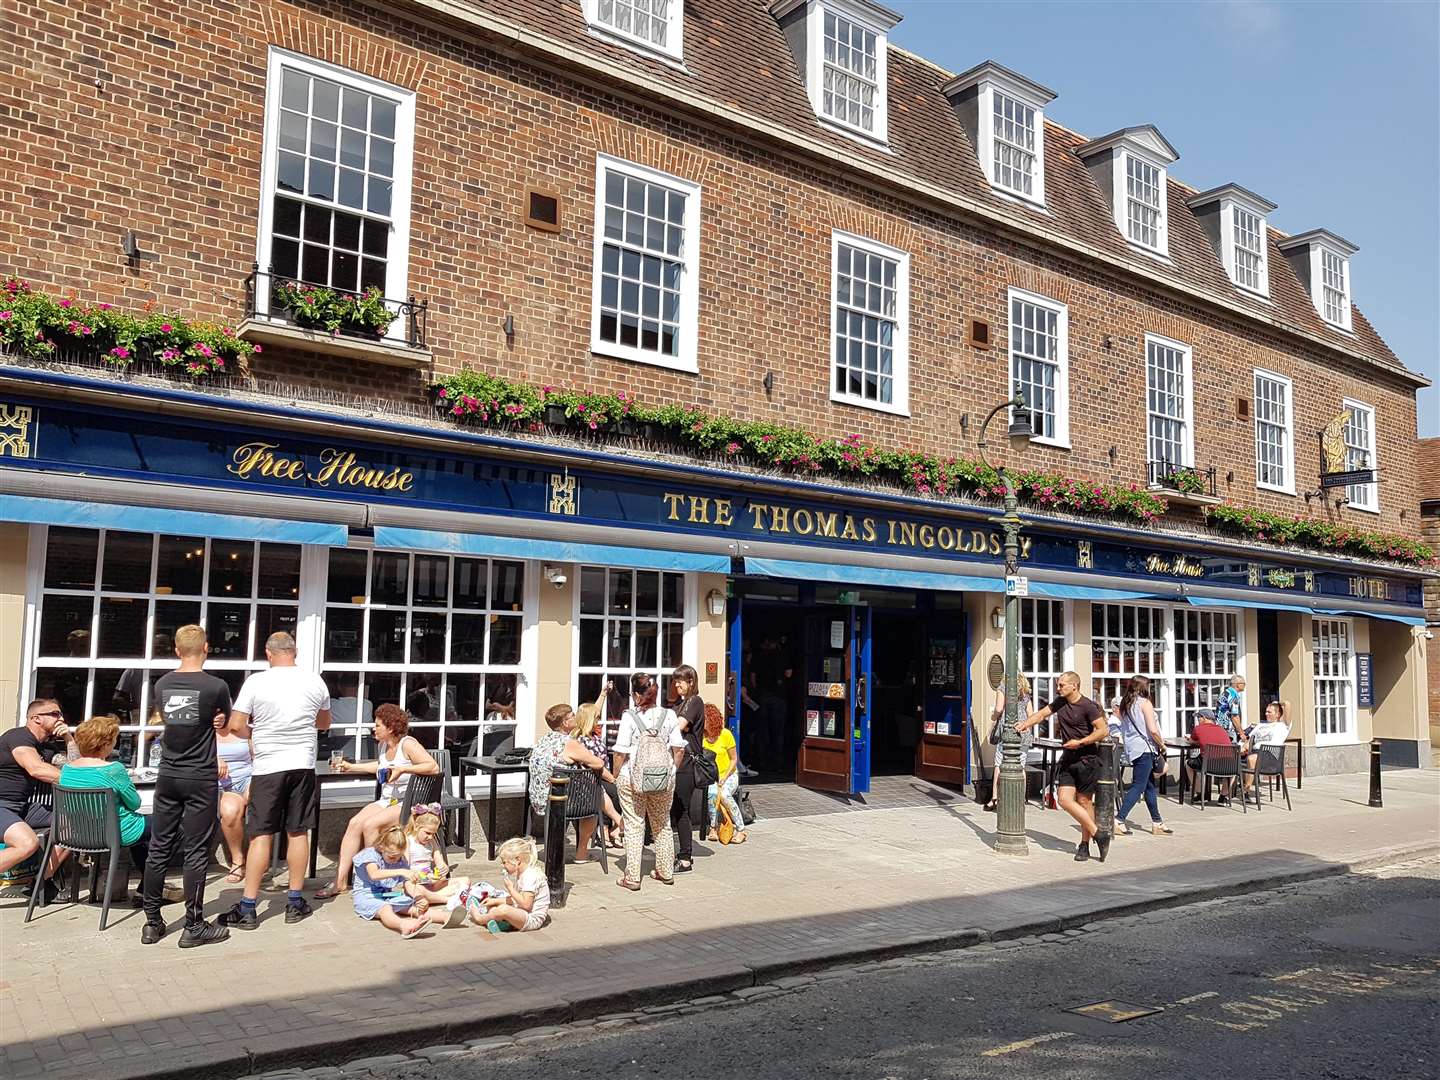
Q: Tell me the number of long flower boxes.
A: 3